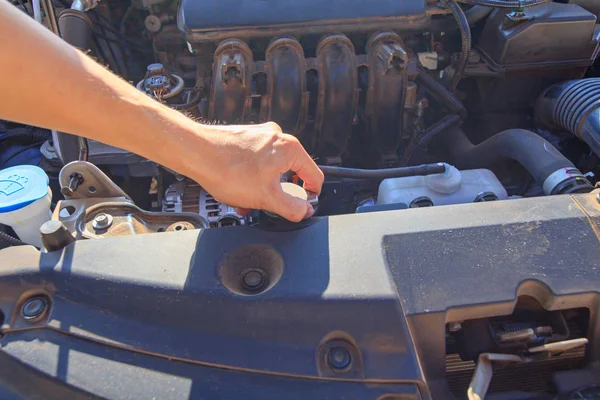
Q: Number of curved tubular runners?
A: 4